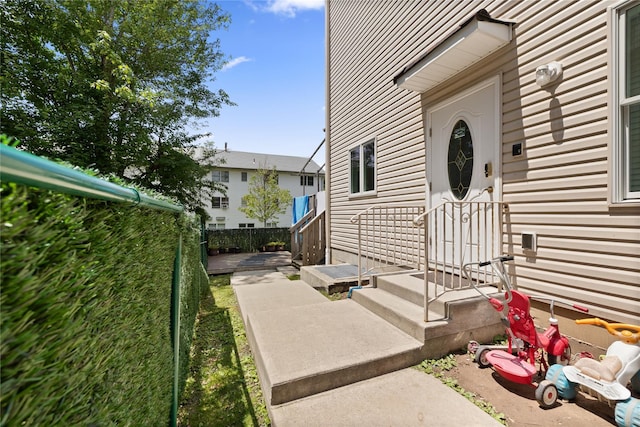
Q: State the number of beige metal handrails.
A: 2